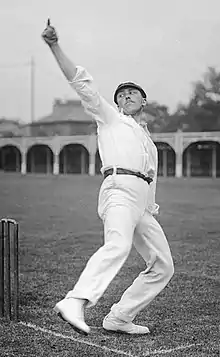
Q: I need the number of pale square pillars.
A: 4